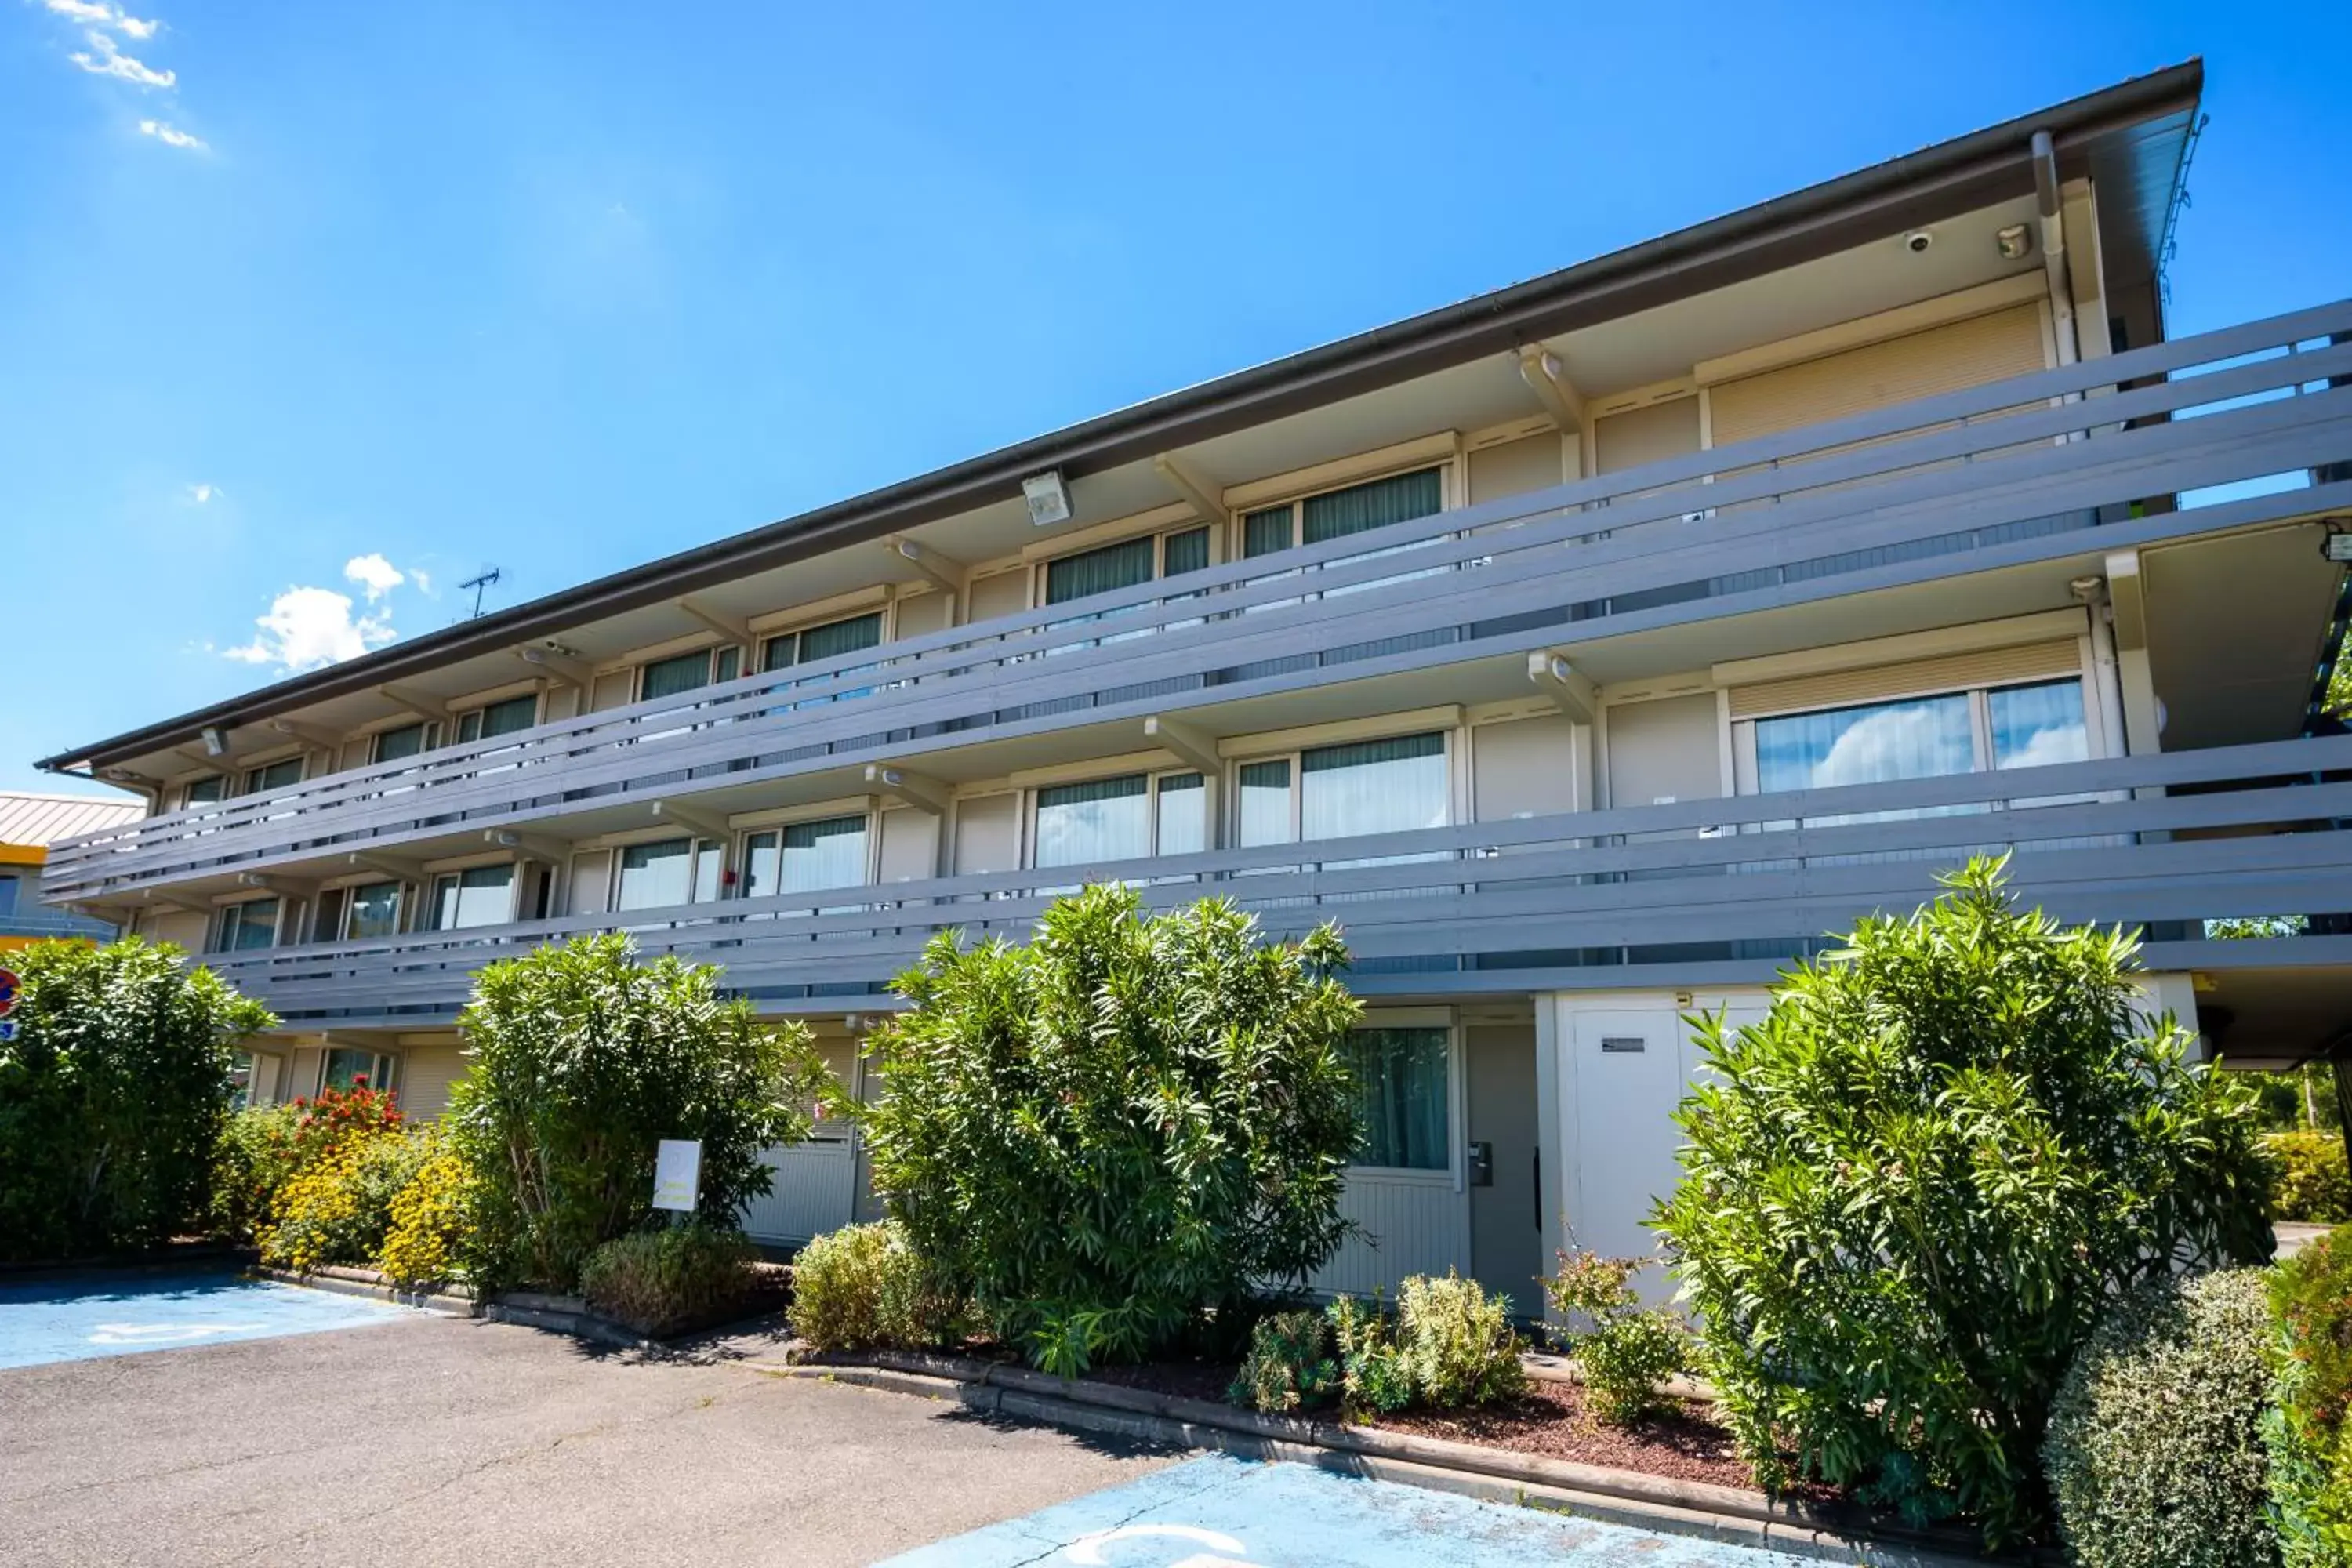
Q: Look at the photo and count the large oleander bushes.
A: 4